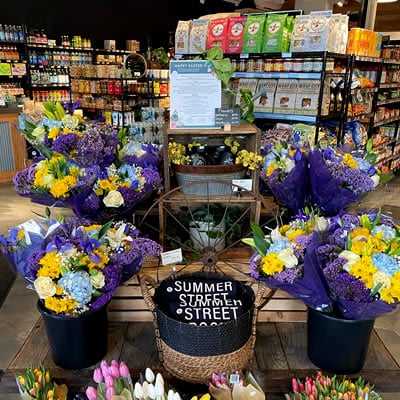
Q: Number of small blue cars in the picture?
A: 0